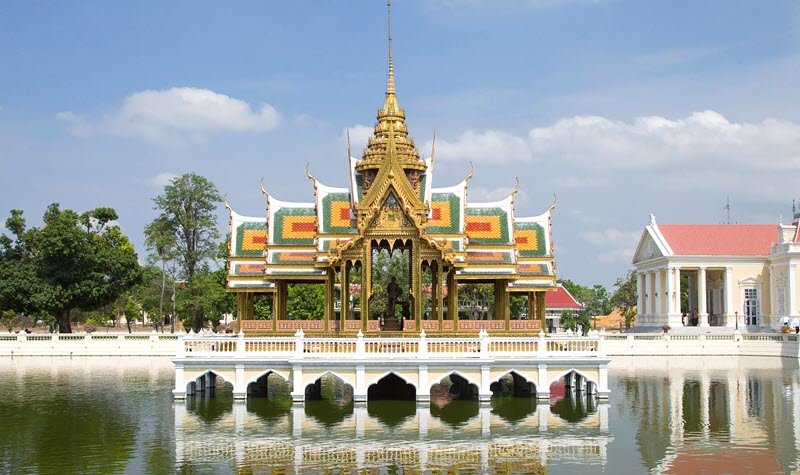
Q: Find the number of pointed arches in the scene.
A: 7